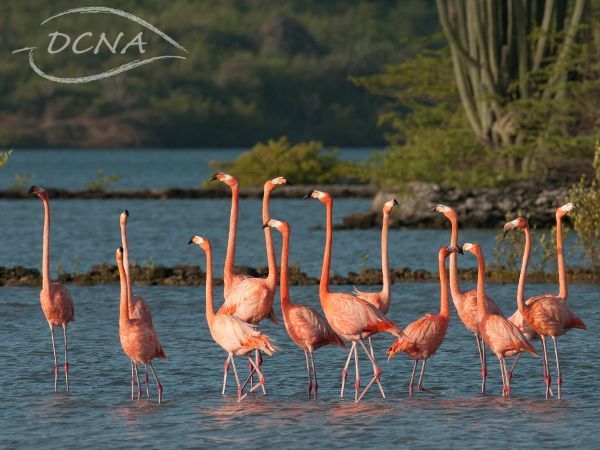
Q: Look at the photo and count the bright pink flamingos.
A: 14